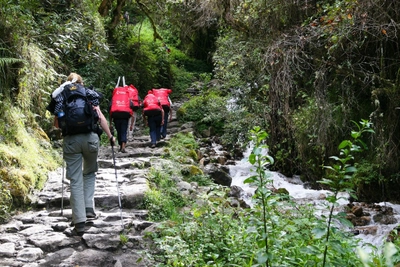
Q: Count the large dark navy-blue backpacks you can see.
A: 1